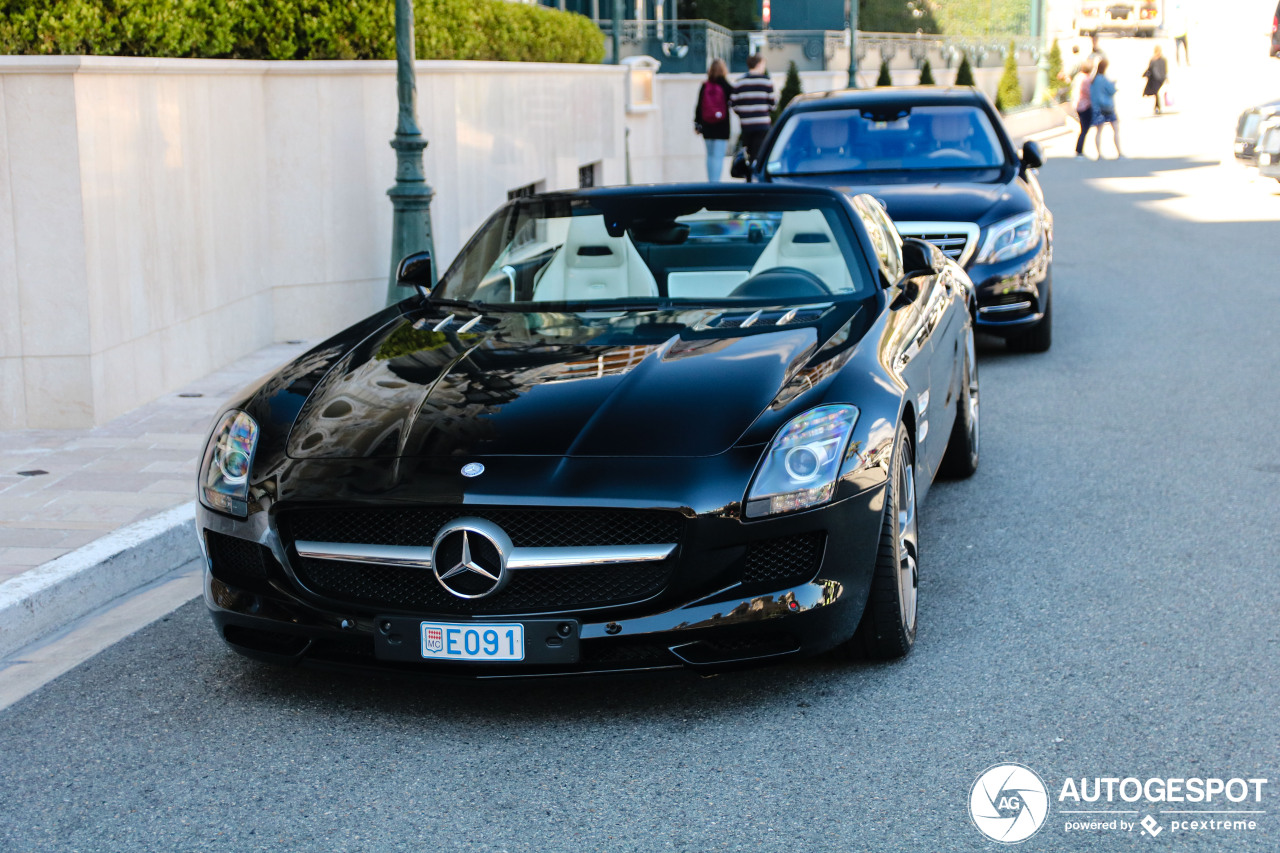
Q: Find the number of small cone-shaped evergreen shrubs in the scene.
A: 6